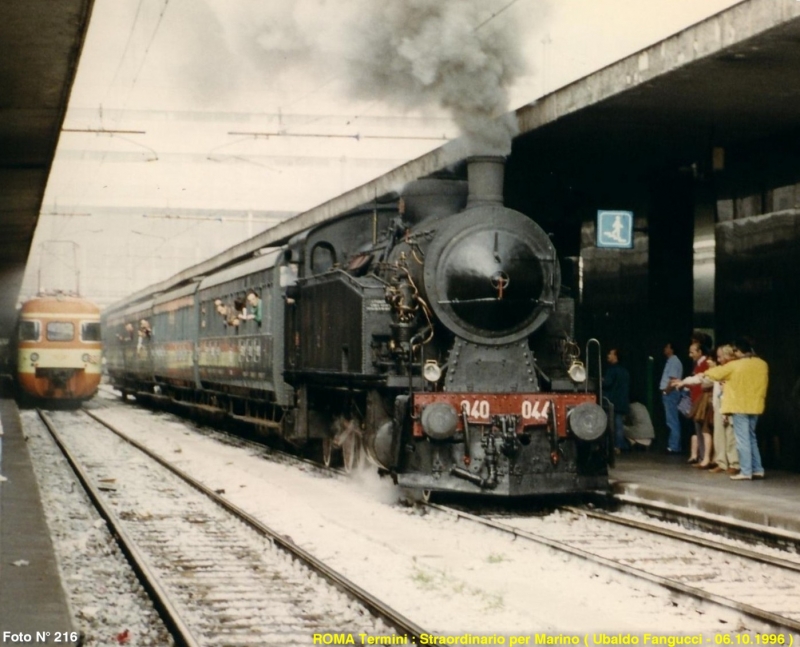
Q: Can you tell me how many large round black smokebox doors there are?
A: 1